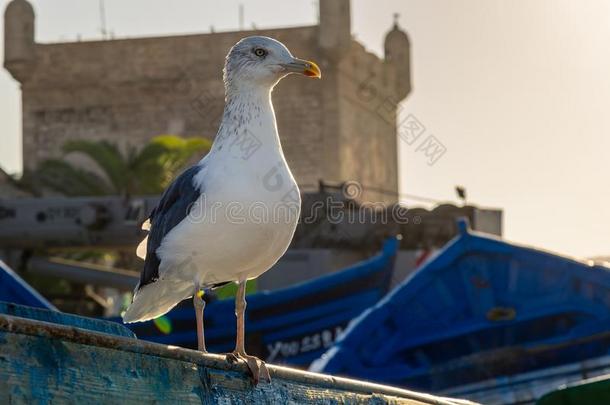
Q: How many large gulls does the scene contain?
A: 1